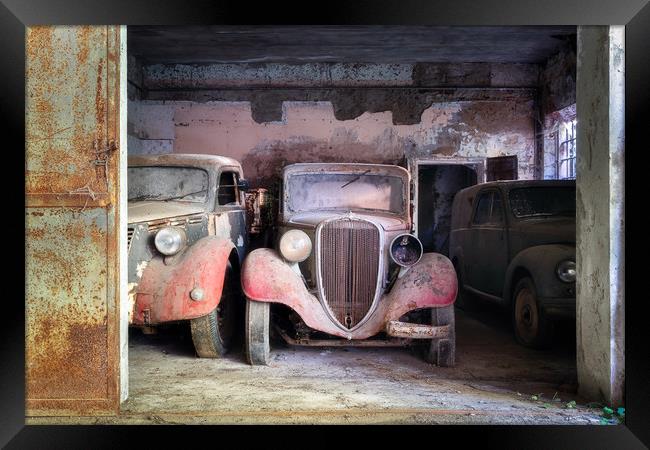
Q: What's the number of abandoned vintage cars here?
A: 3